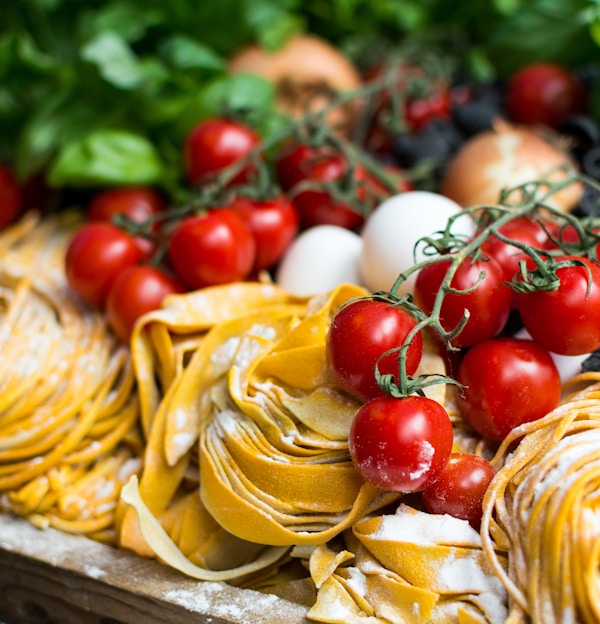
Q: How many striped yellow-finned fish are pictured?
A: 0